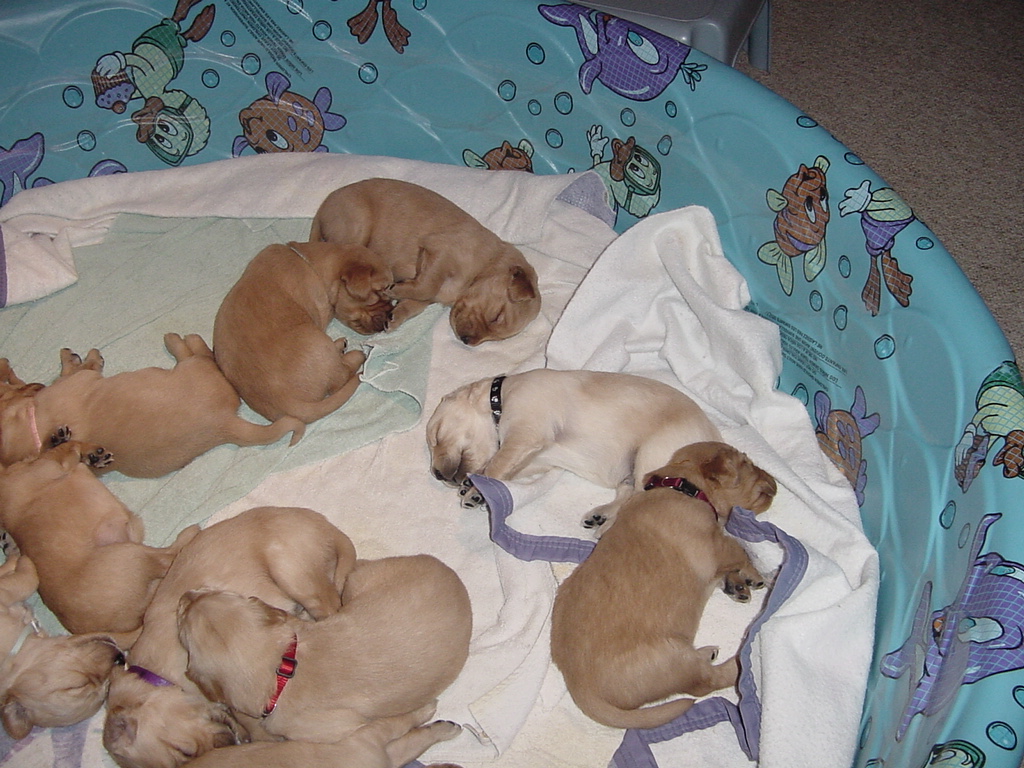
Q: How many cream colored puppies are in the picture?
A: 1